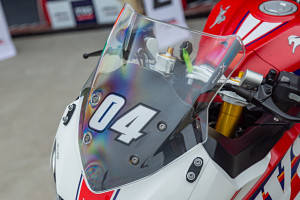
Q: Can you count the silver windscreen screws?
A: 4